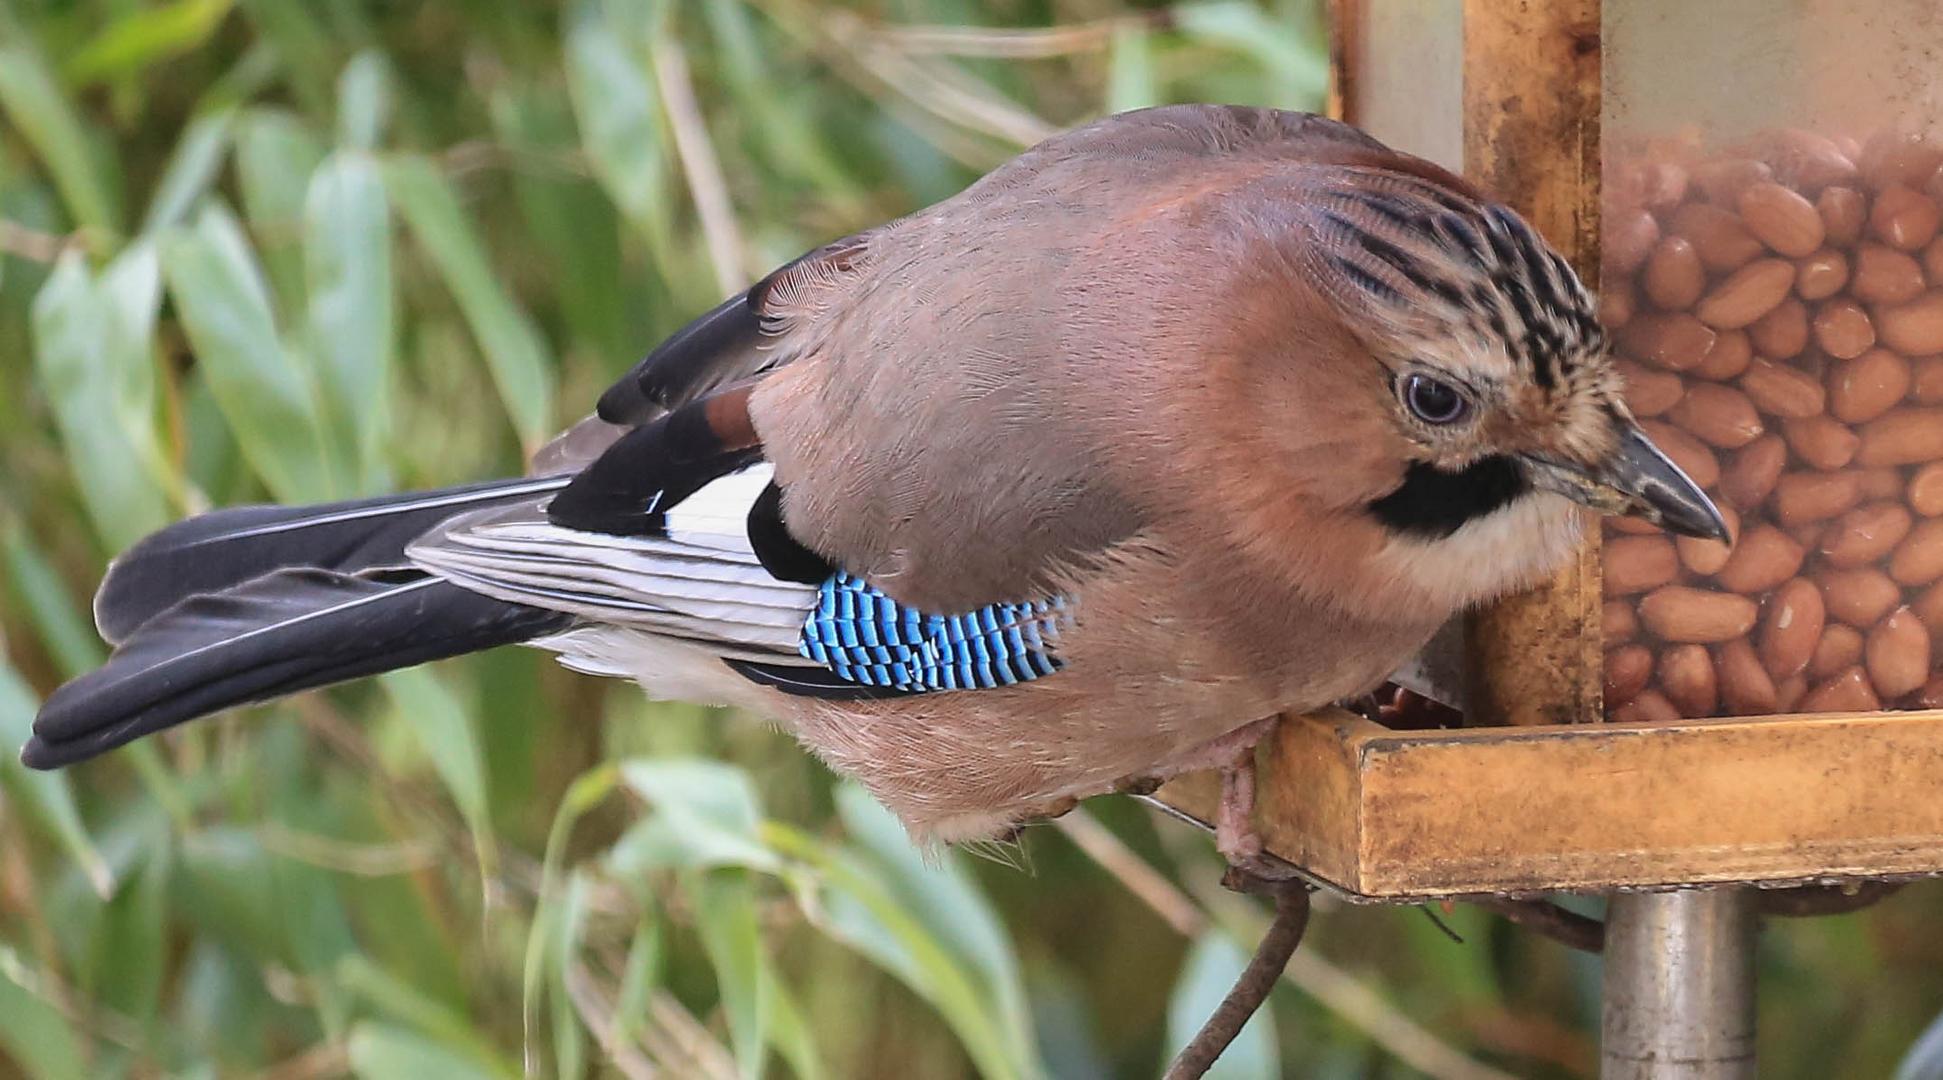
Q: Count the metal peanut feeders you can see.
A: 1